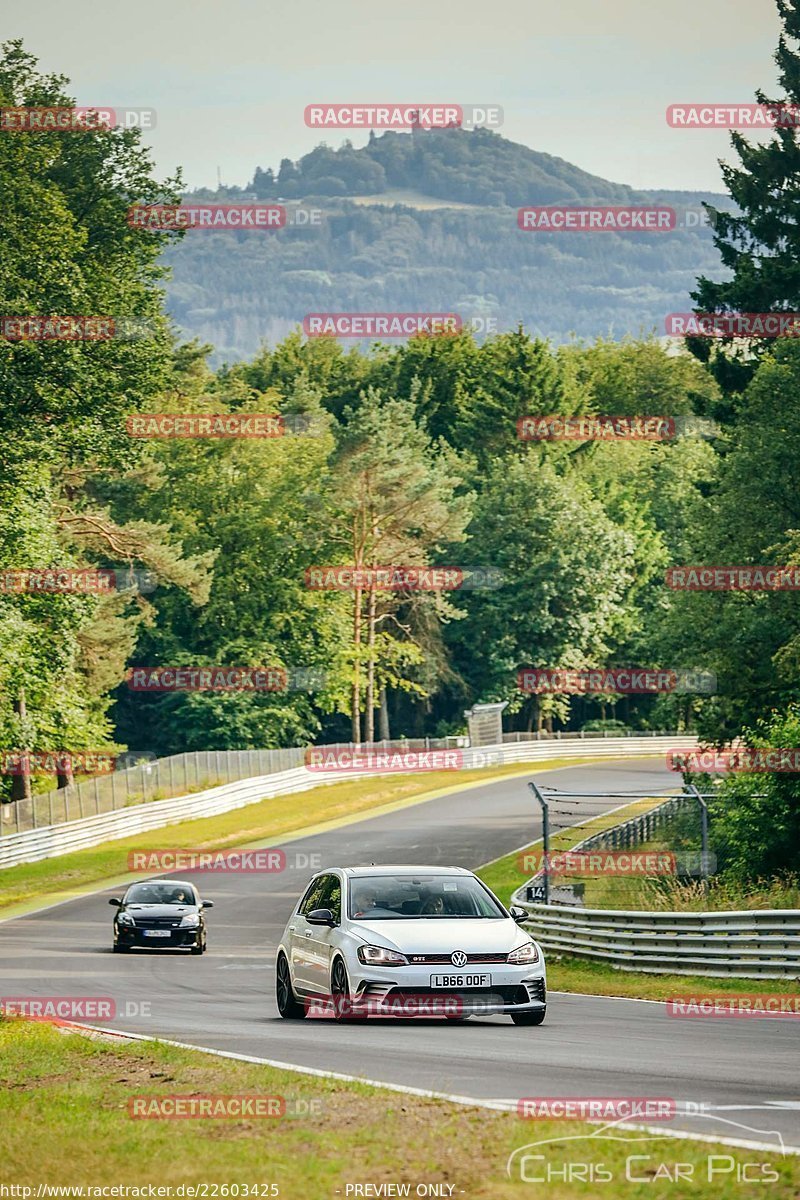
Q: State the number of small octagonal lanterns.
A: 0